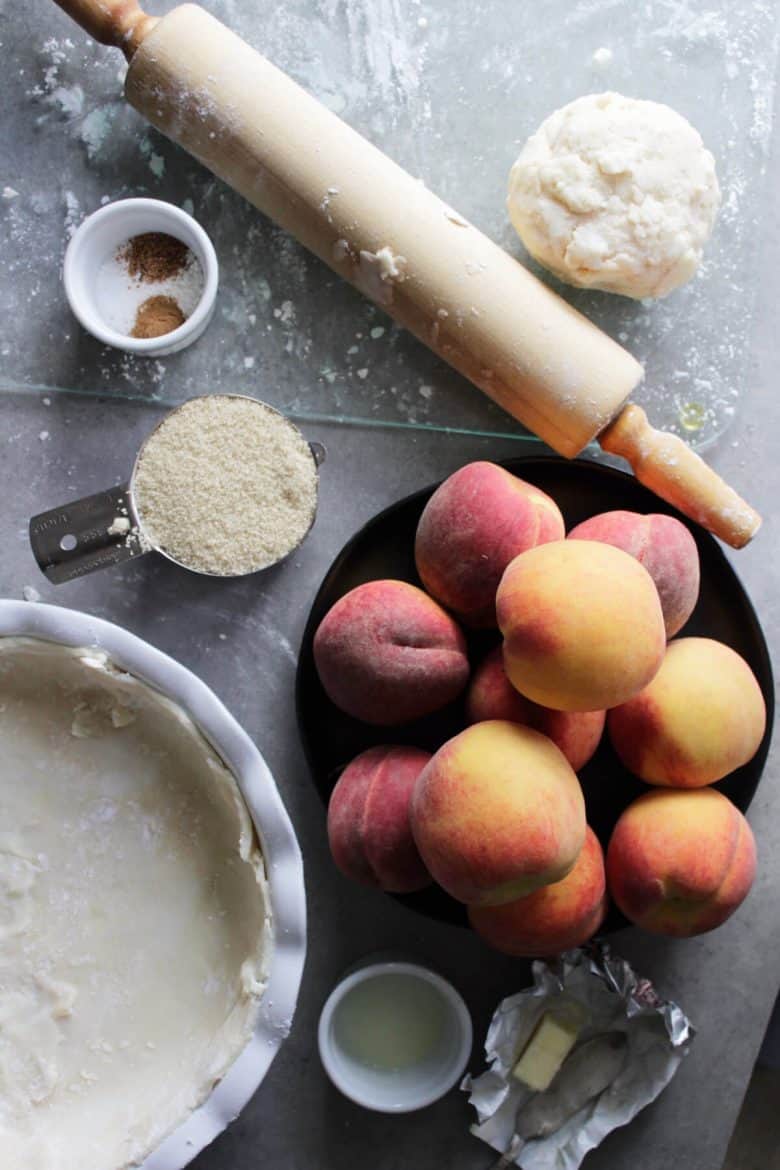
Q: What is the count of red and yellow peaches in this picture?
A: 10